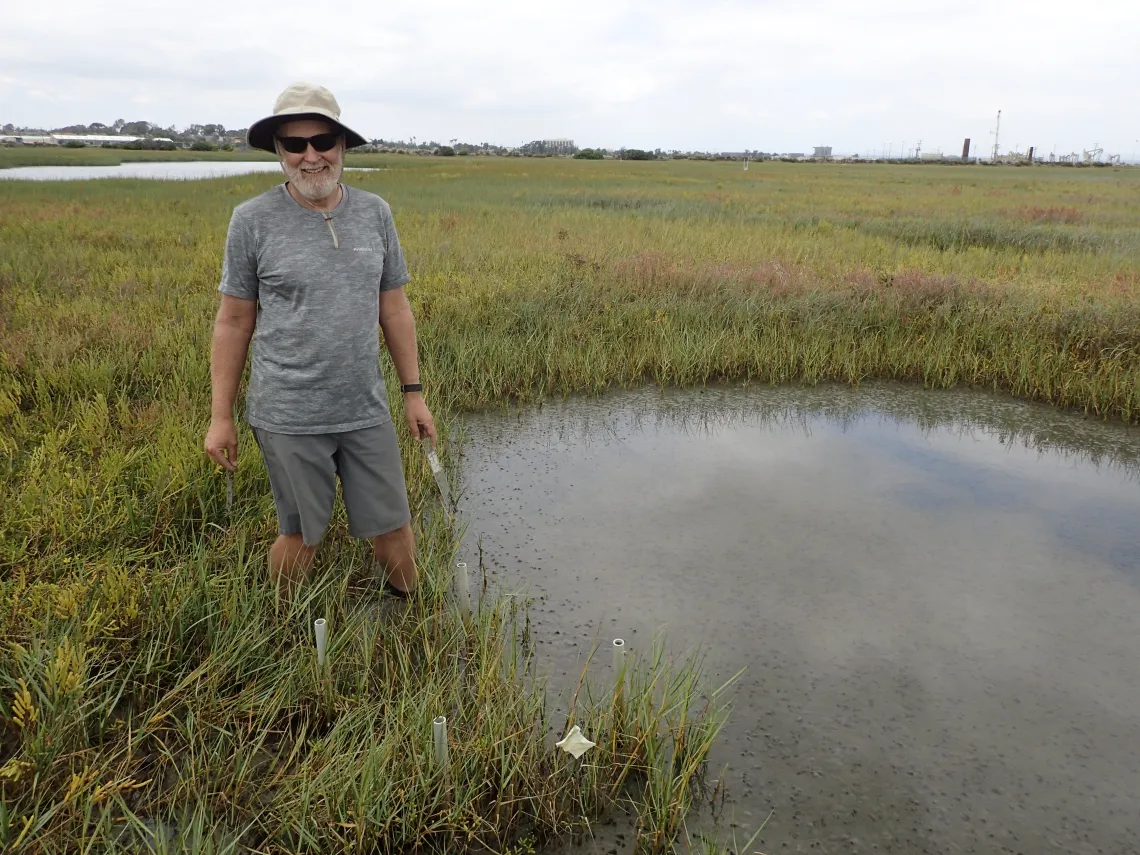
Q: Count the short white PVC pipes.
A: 4